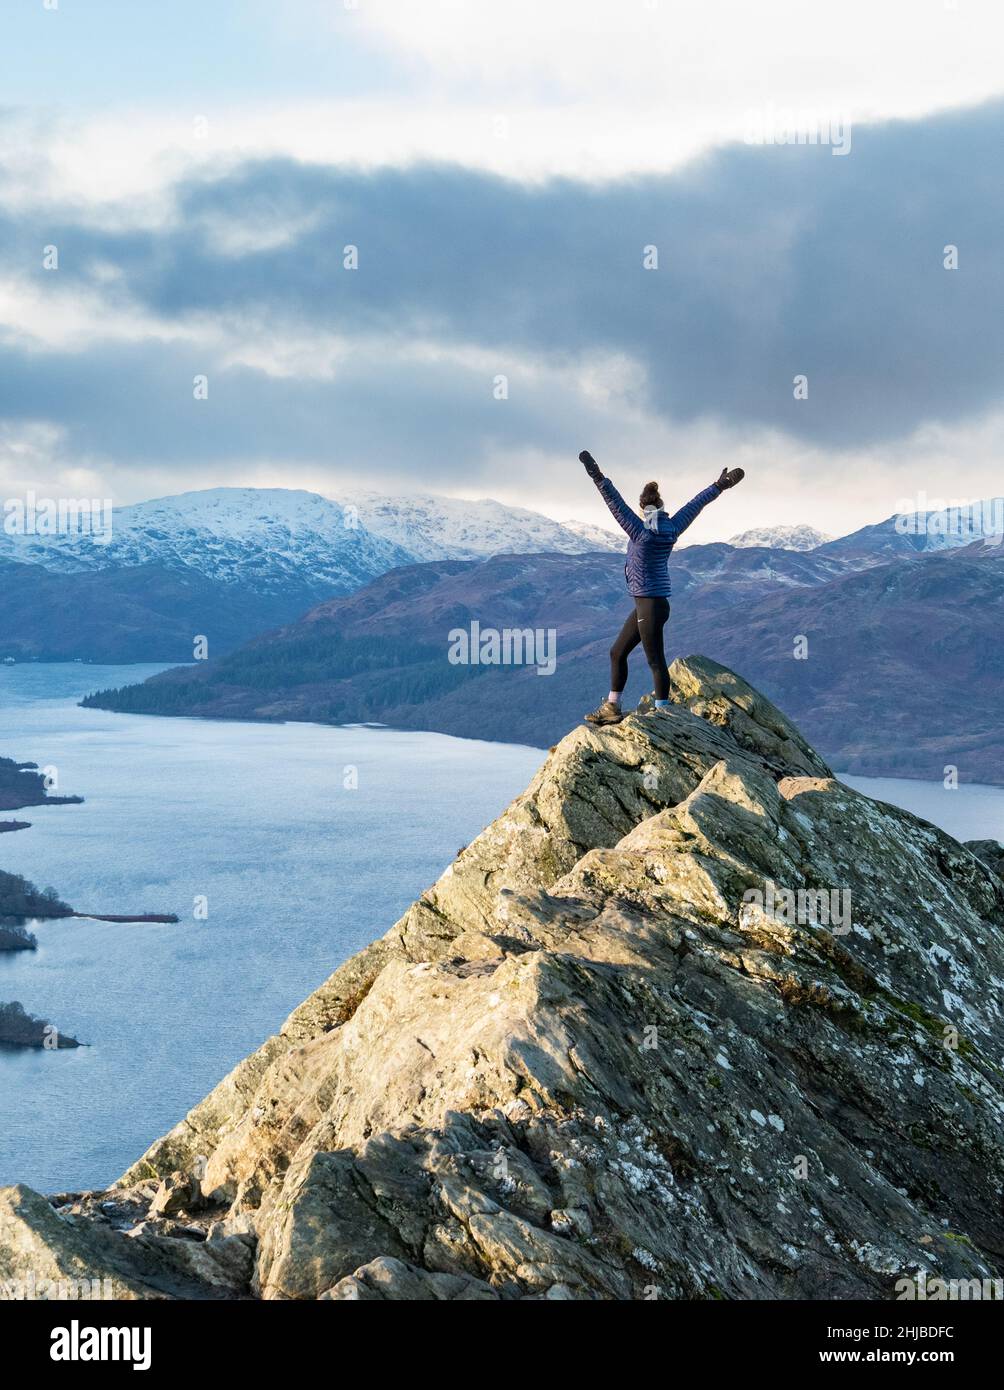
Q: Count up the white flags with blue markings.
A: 0